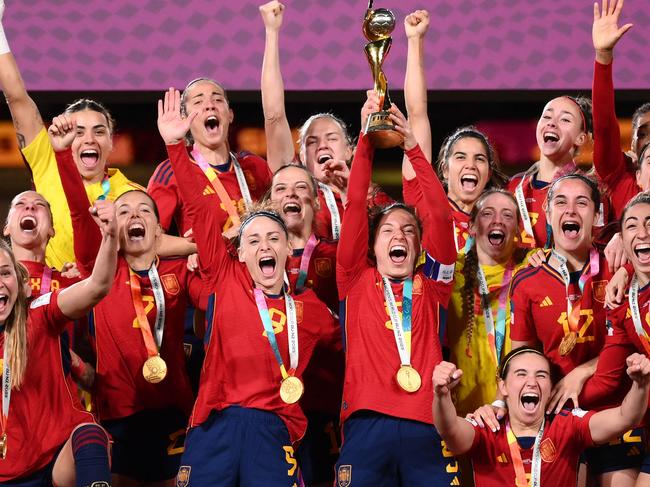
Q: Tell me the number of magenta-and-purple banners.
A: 1